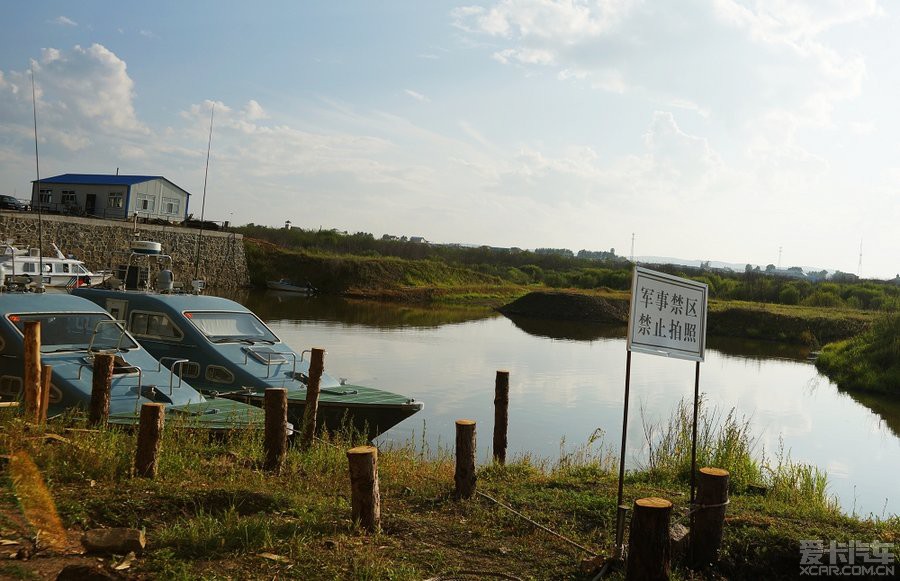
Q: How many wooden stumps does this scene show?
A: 11